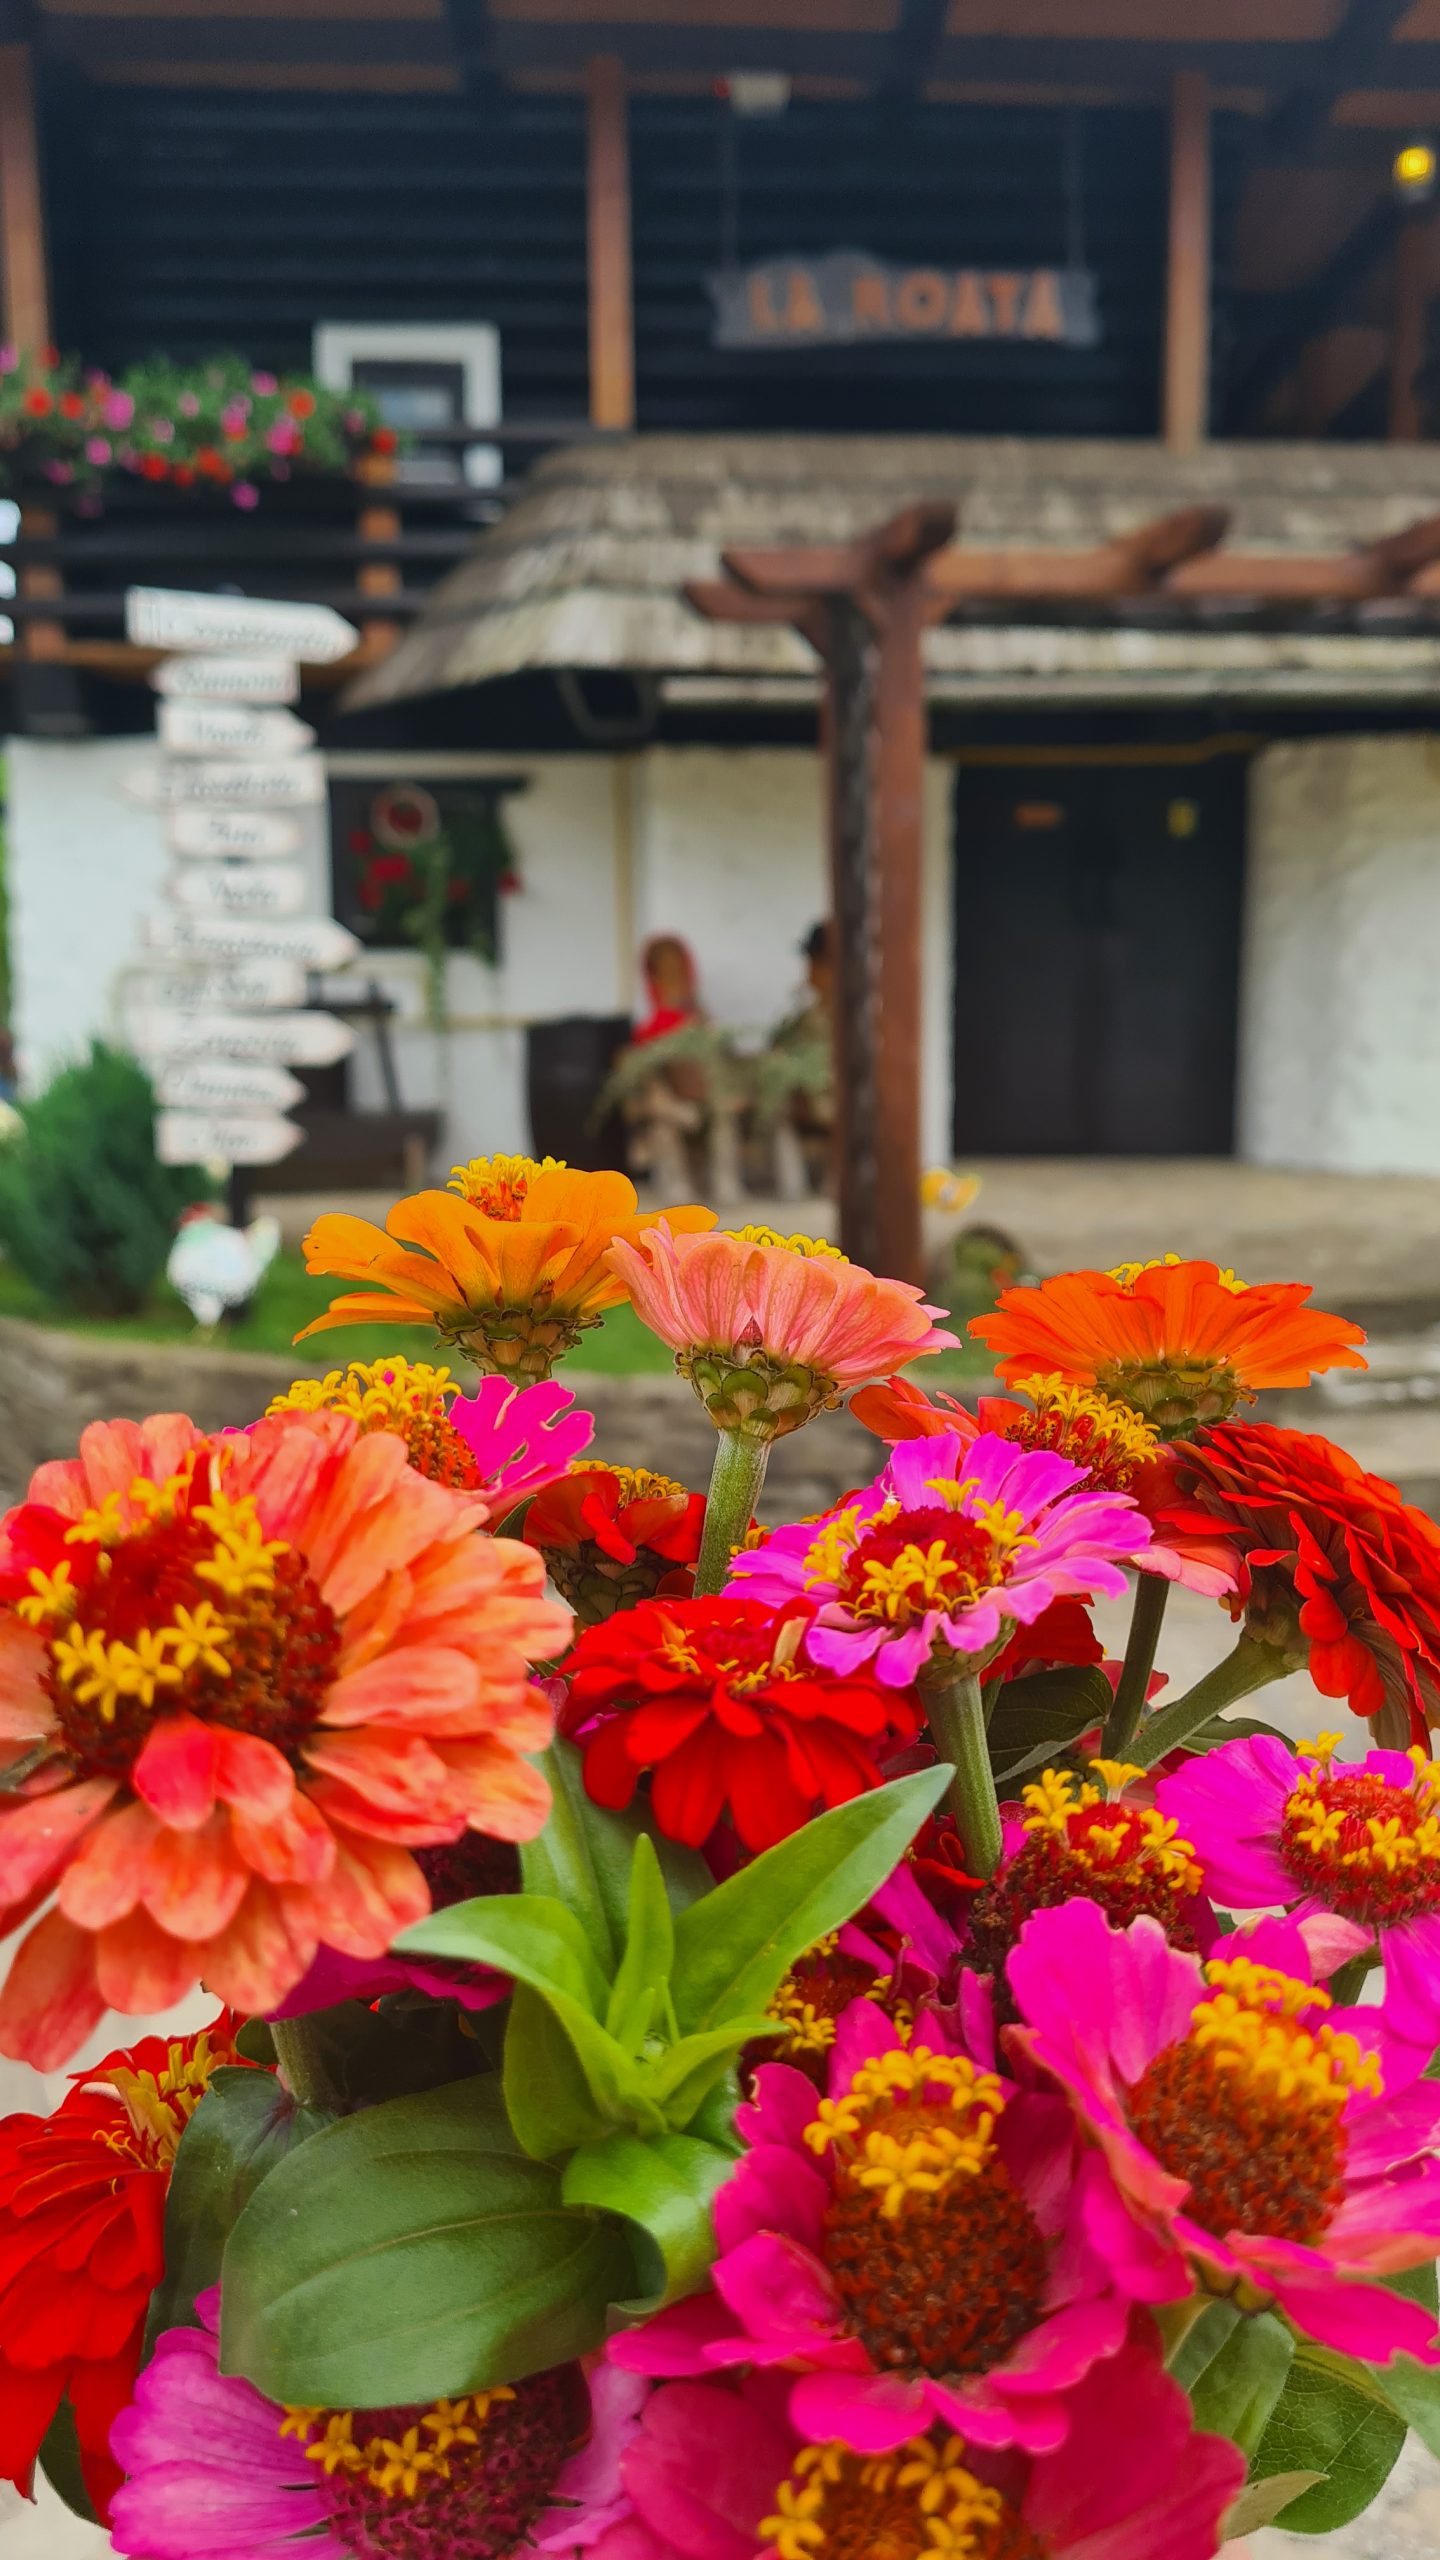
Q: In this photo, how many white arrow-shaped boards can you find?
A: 11